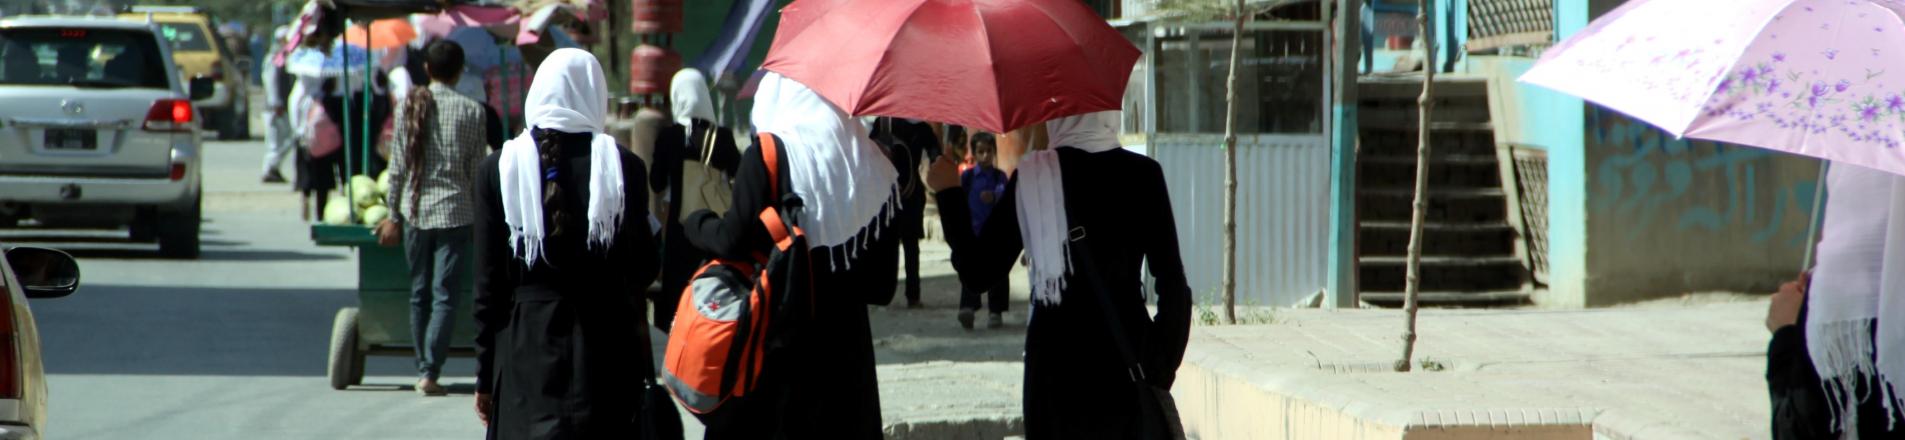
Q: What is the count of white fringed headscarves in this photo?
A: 4